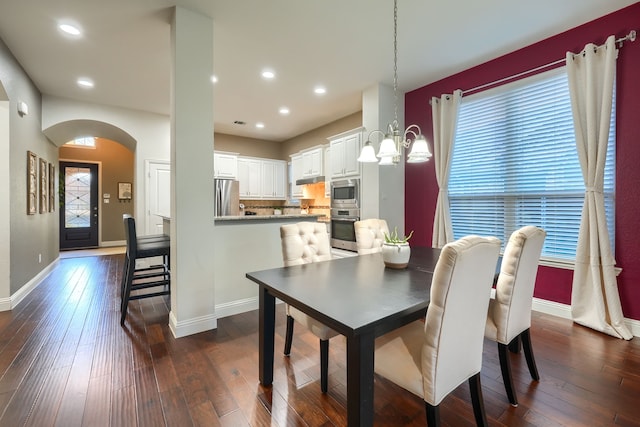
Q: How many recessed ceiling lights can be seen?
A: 7